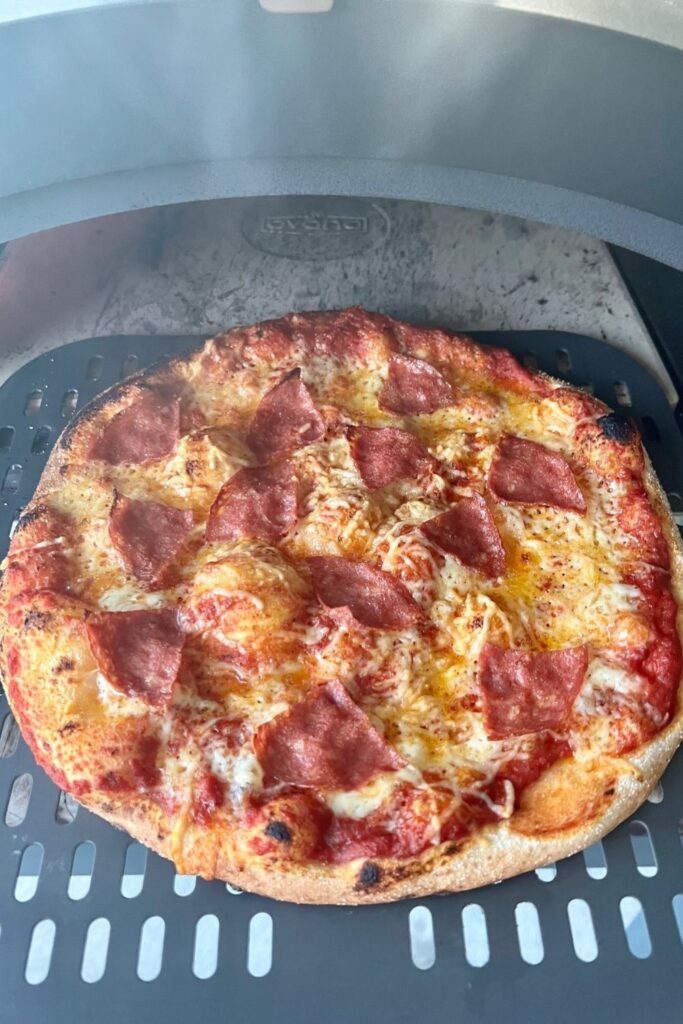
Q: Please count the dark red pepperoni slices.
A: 12